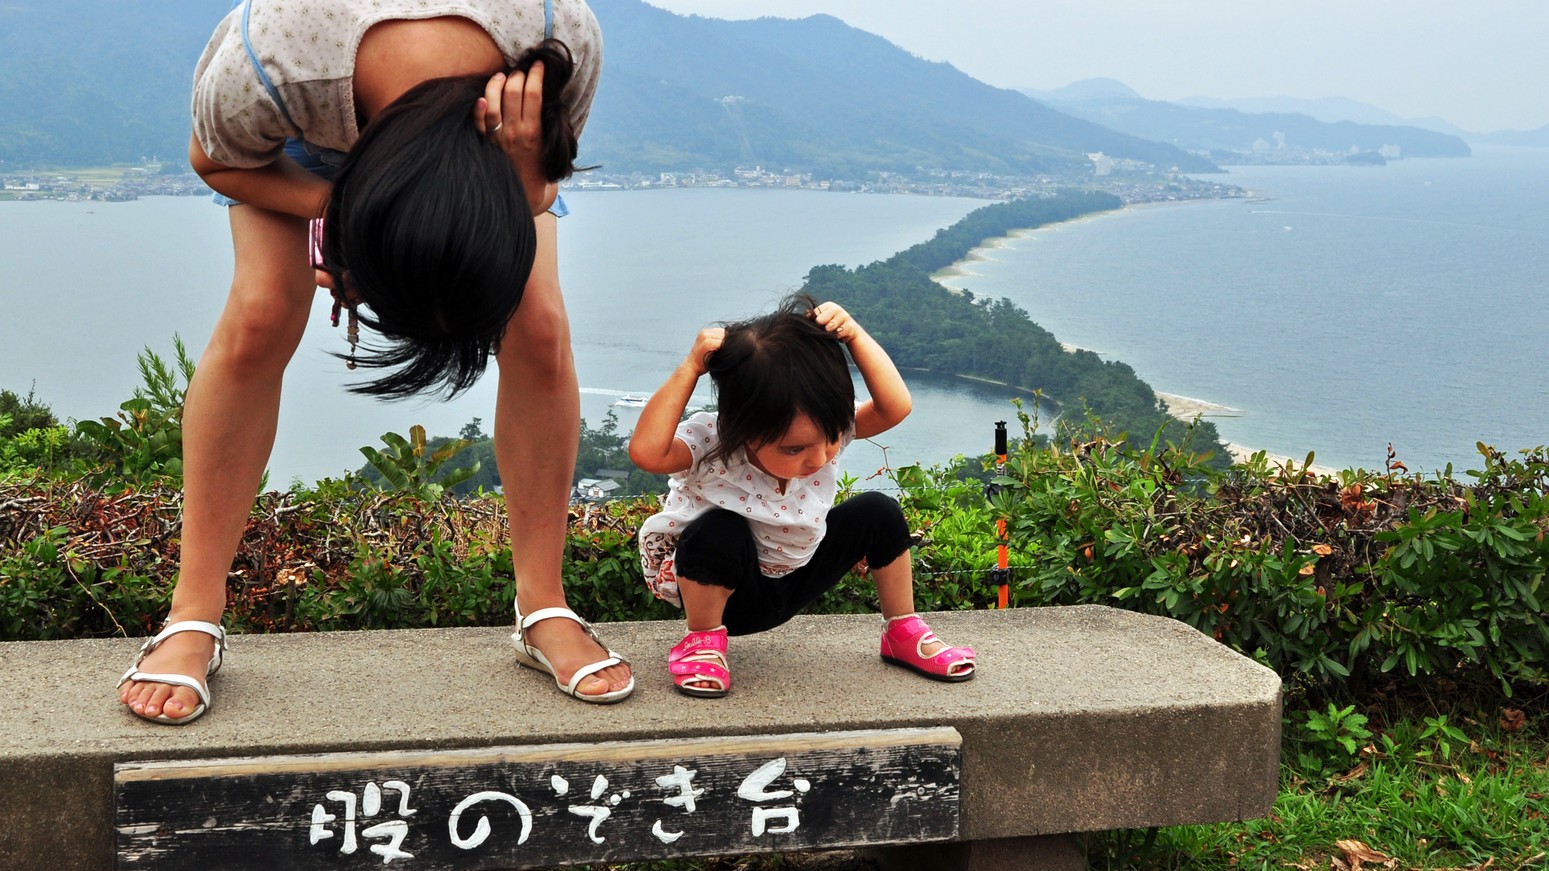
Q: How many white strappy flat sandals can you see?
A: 2